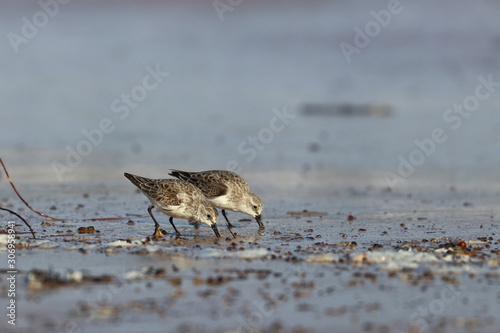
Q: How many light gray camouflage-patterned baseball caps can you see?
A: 0